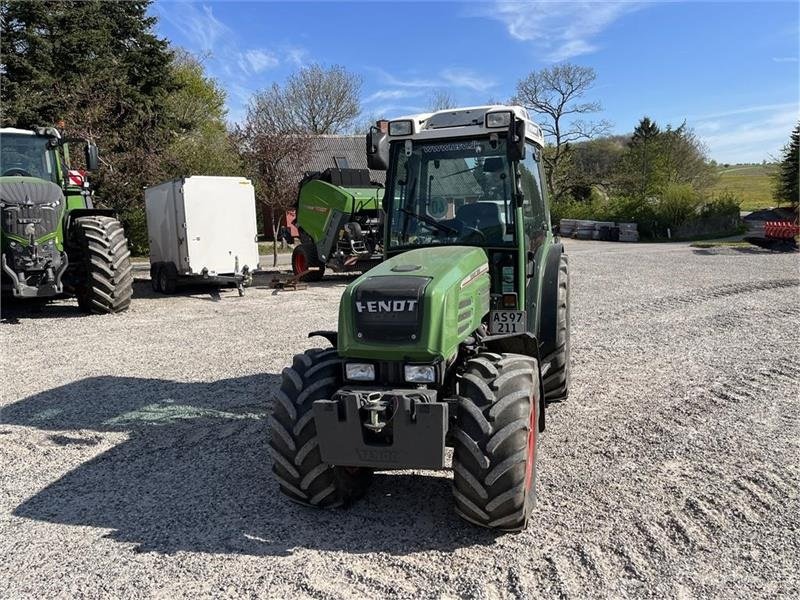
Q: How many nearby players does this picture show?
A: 0